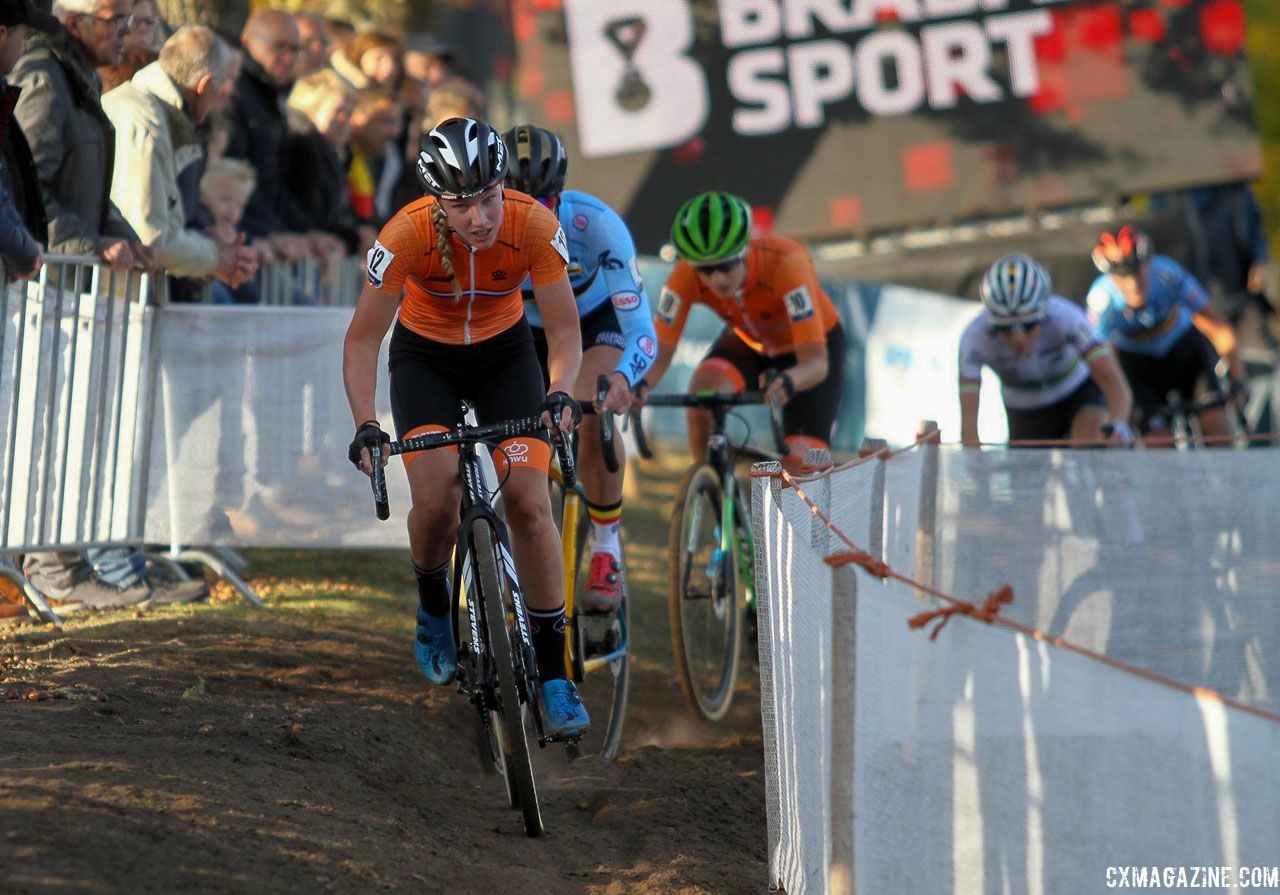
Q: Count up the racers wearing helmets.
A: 5